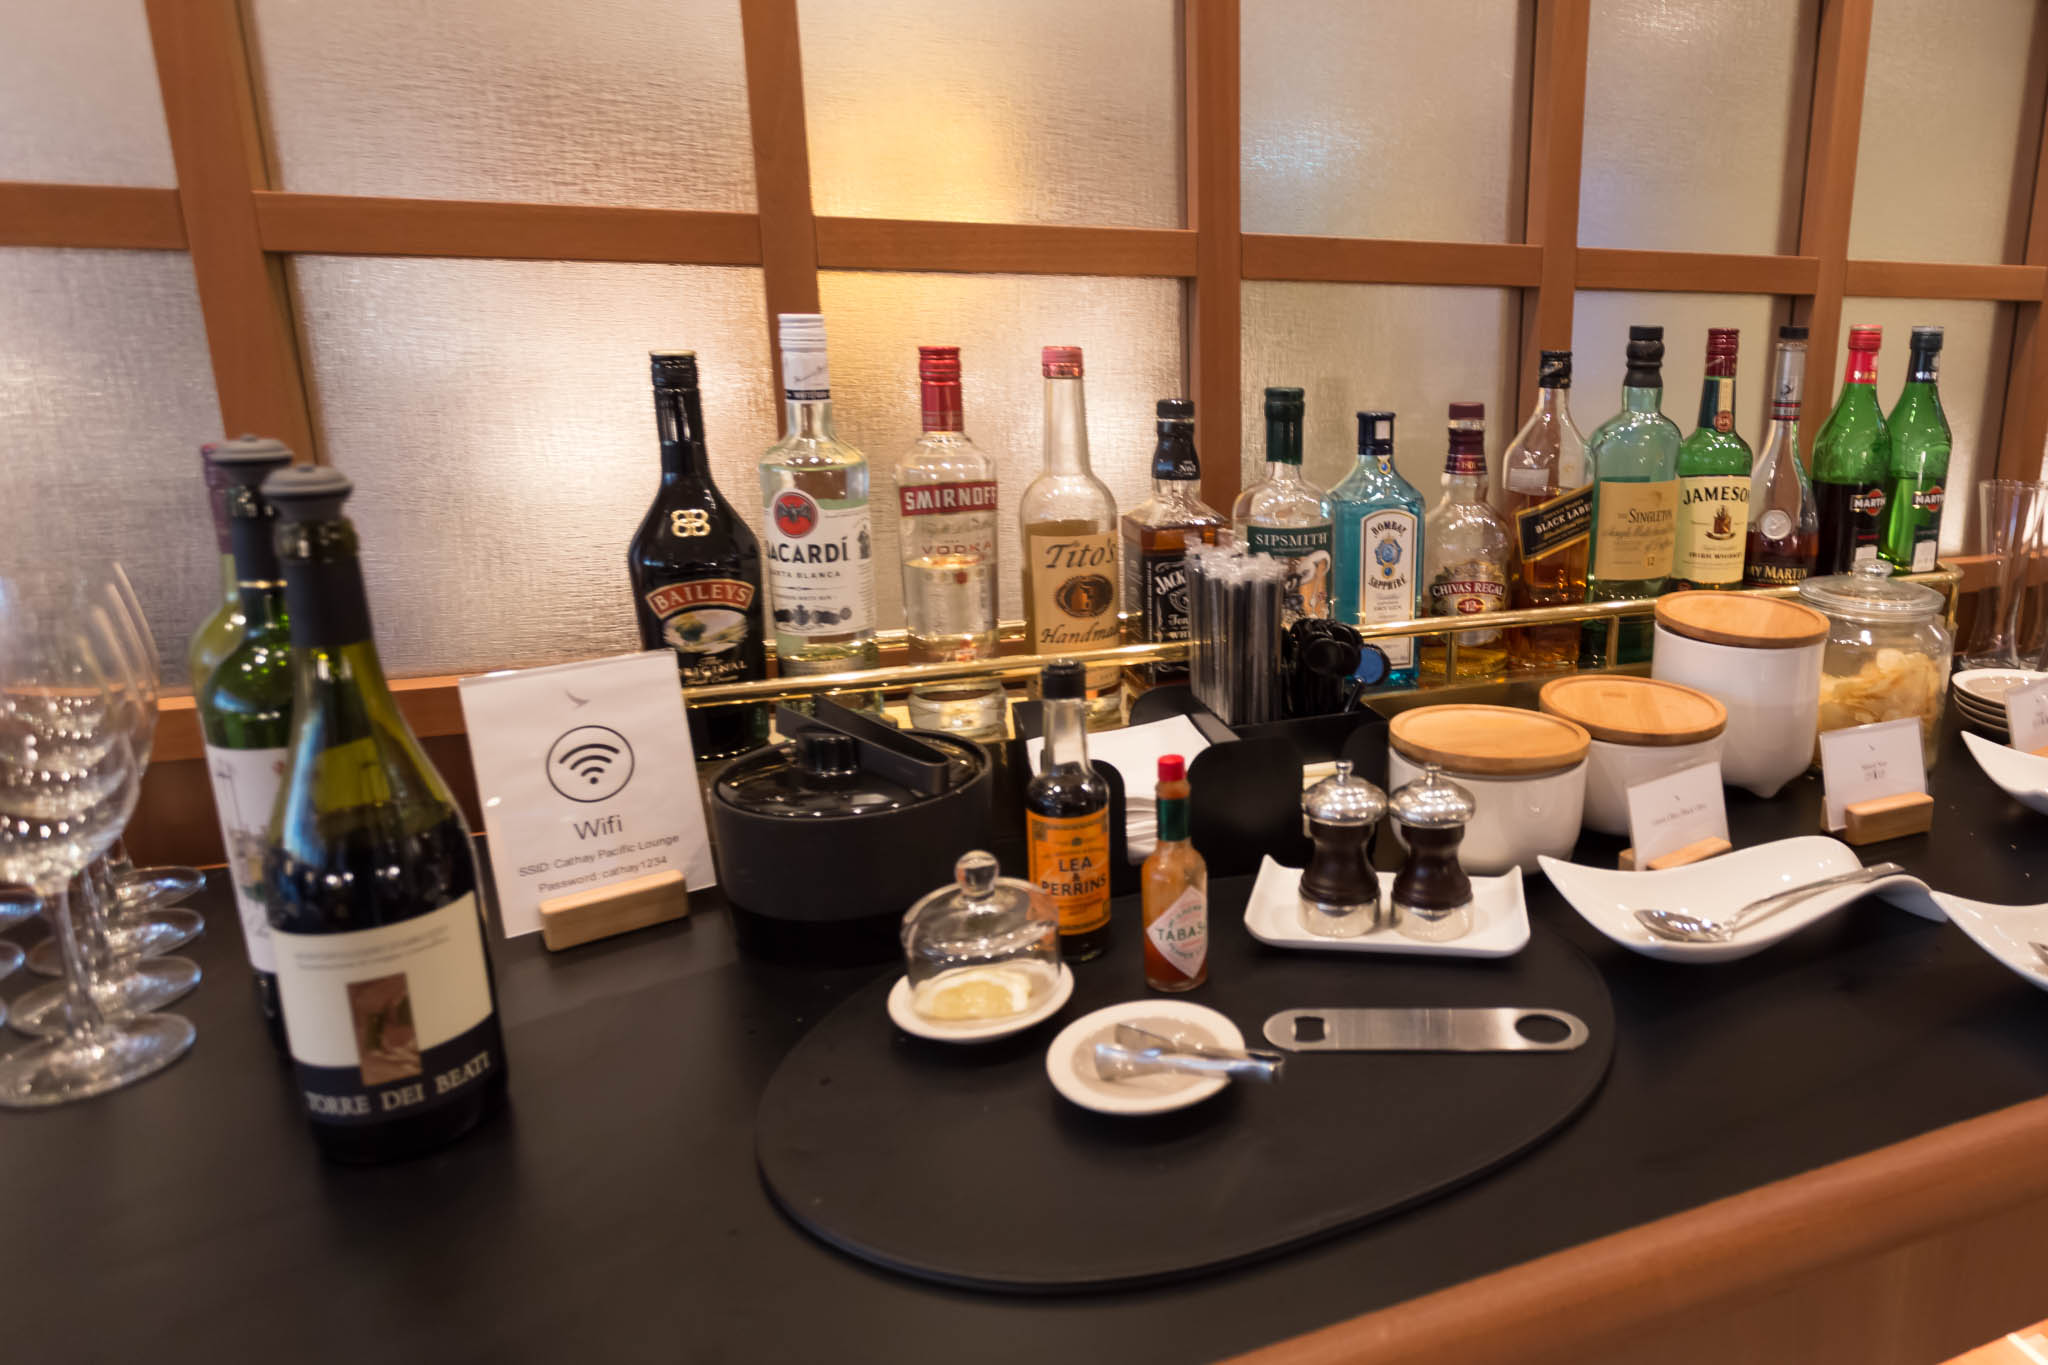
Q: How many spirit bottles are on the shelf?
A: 14